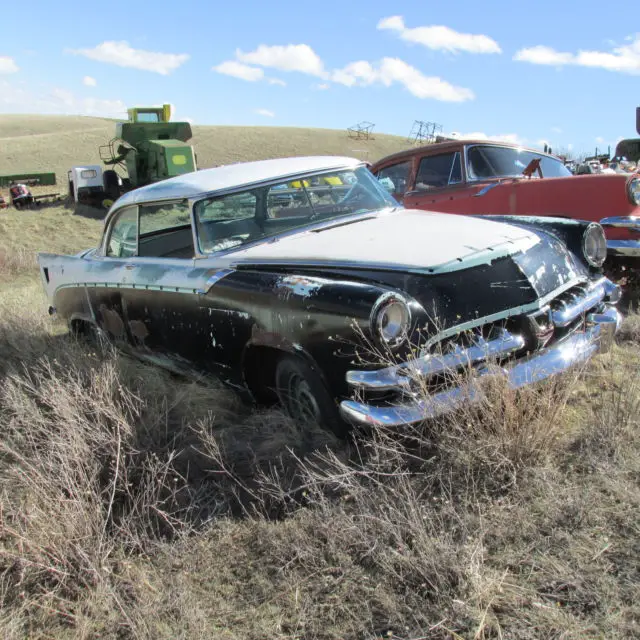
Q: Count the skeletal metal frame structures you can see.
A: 2